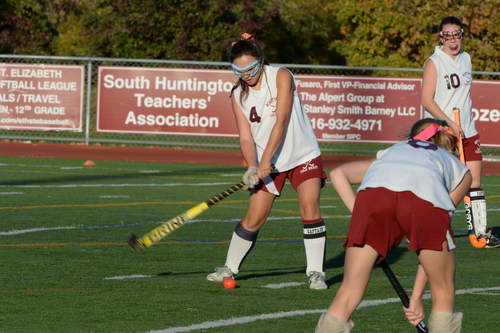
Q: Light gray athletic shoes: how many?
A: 2